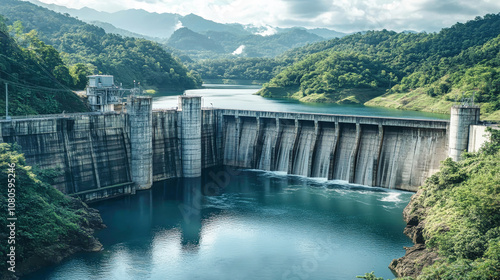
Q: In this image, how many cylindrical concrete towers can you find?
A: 3